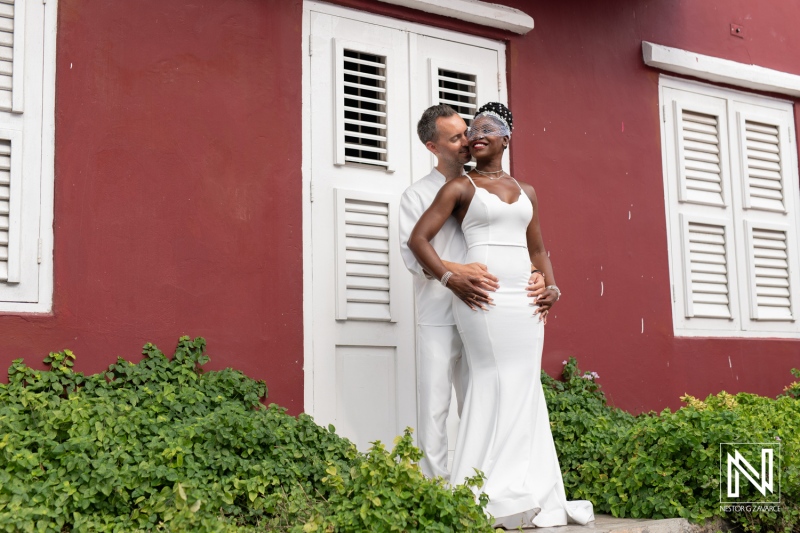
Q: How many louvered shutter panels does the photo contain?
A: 9